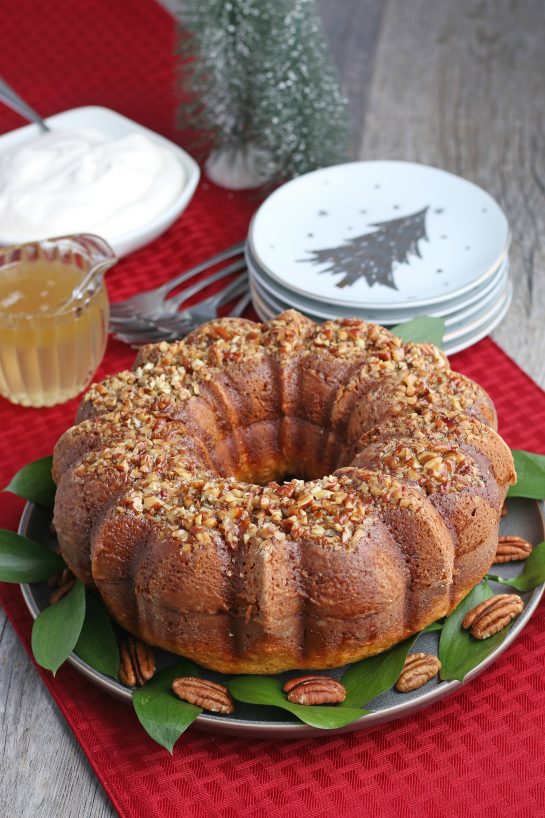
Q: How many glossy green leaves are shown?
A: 11